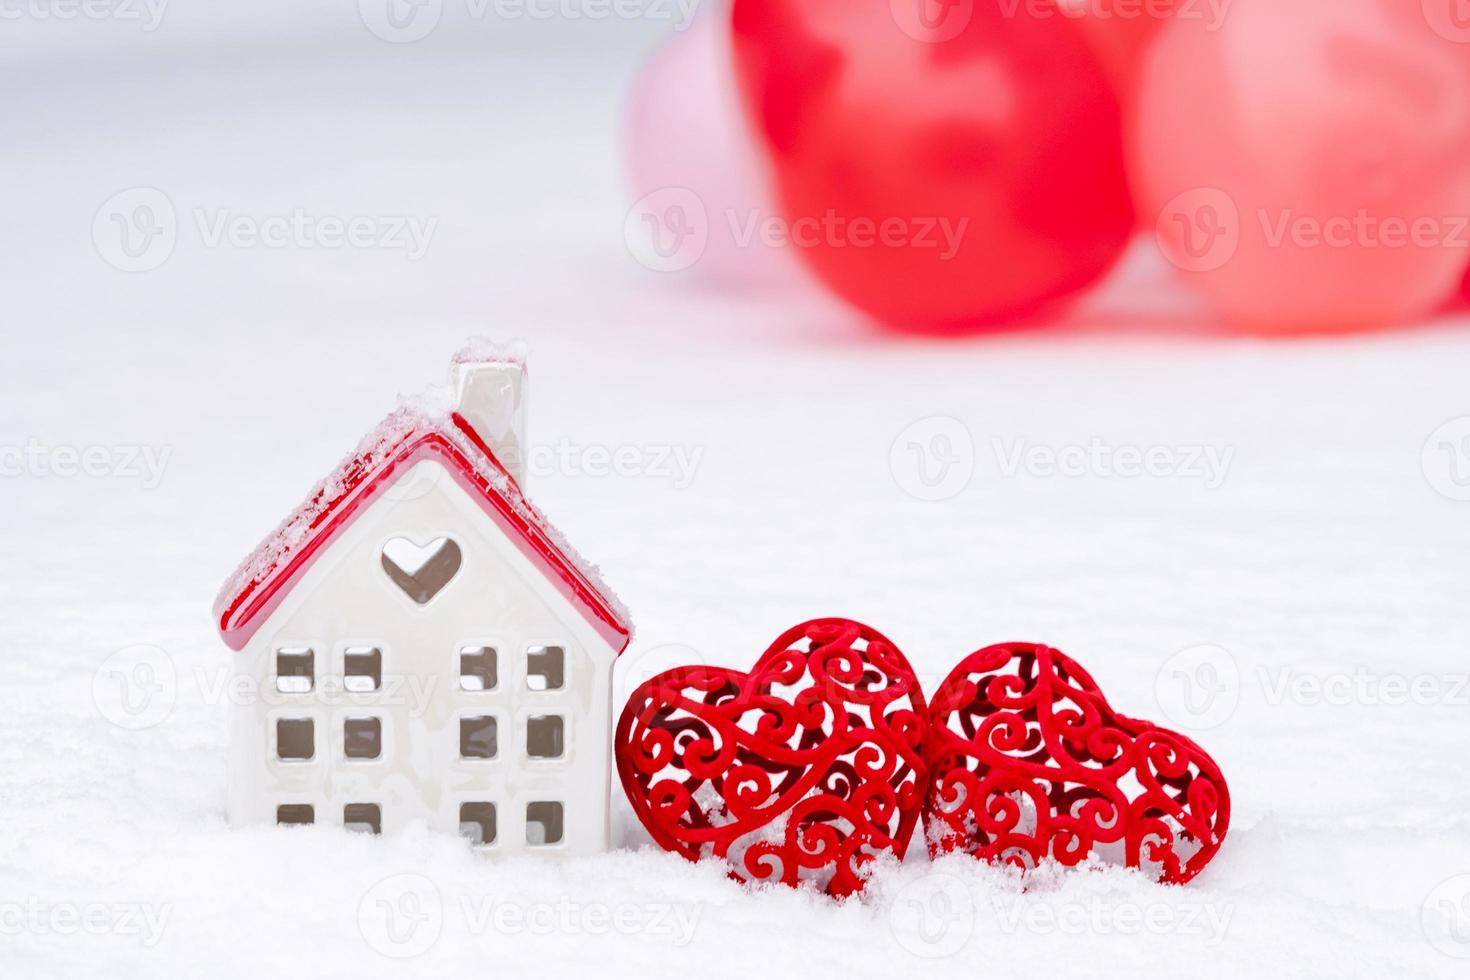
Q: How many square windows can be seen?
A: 12